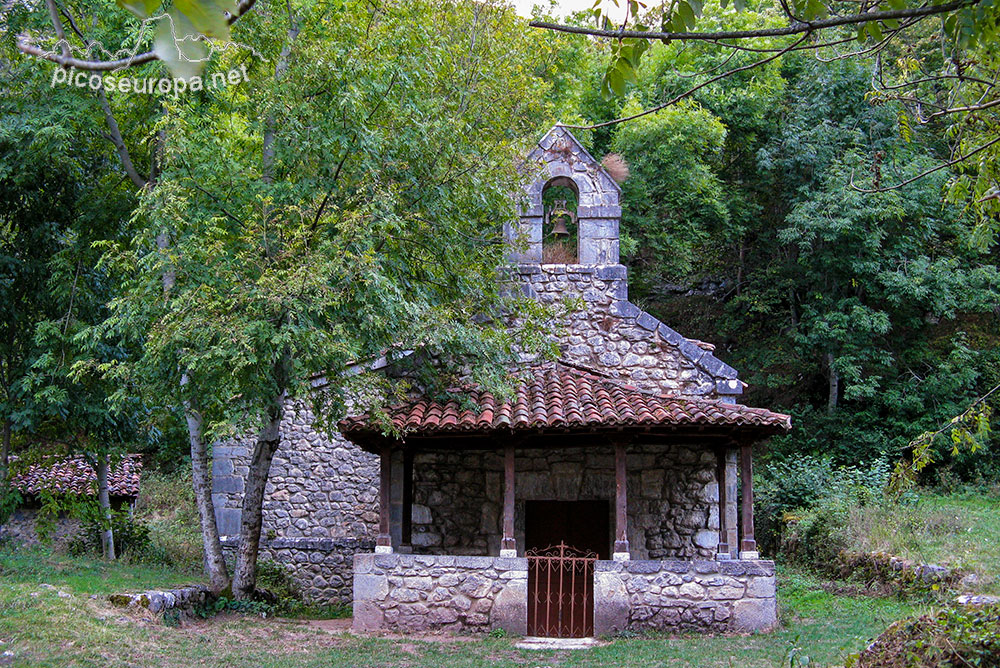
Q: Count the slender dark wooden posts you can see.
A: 6